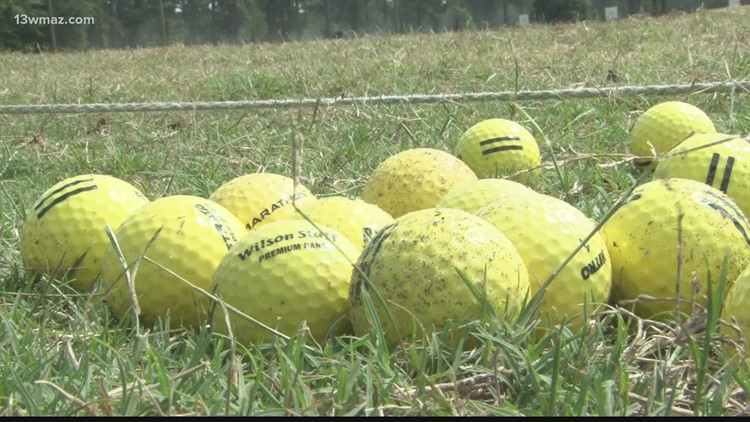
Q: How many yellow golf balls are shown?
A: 14